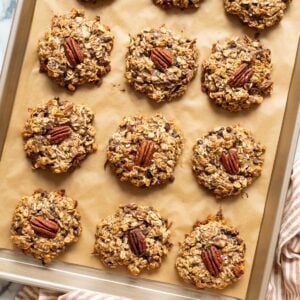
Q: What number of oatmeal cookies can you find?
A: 12